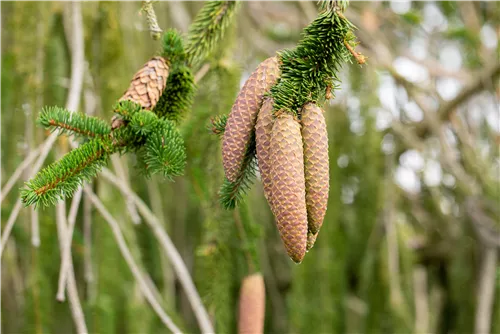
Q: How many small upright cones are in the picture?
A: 1